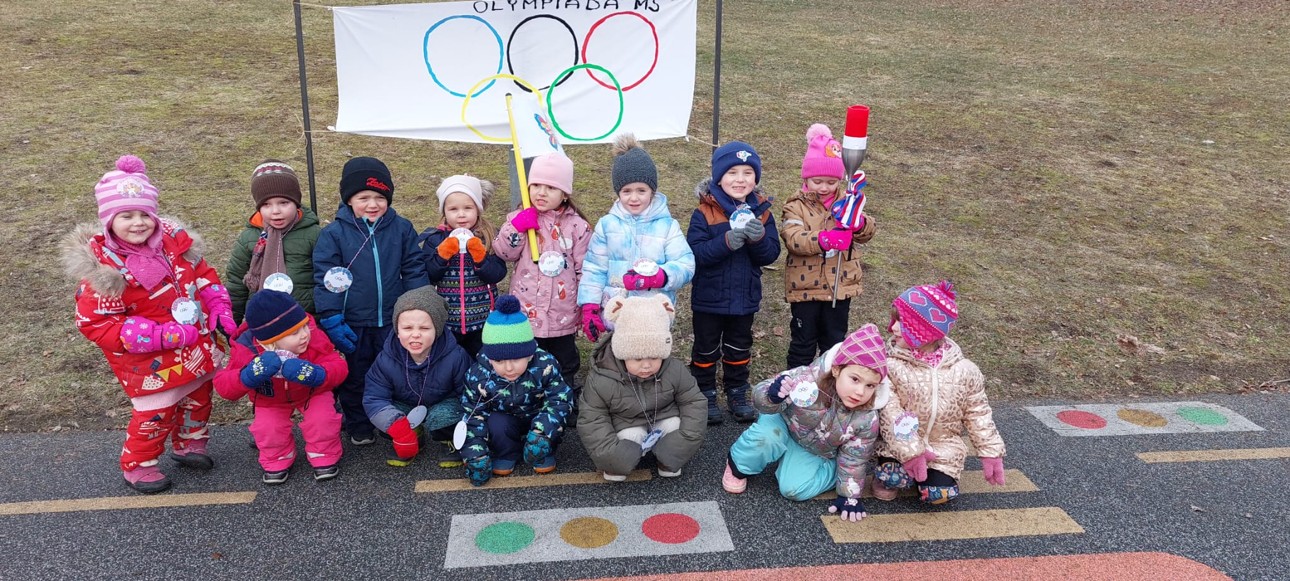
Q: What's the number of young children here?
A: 14